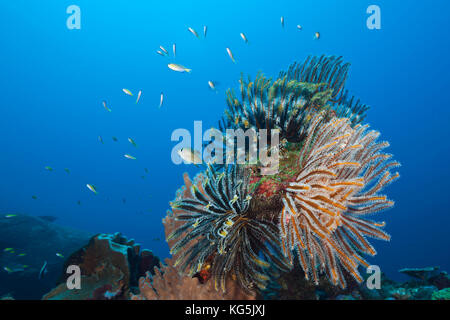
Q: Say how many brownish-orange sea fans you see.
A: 1